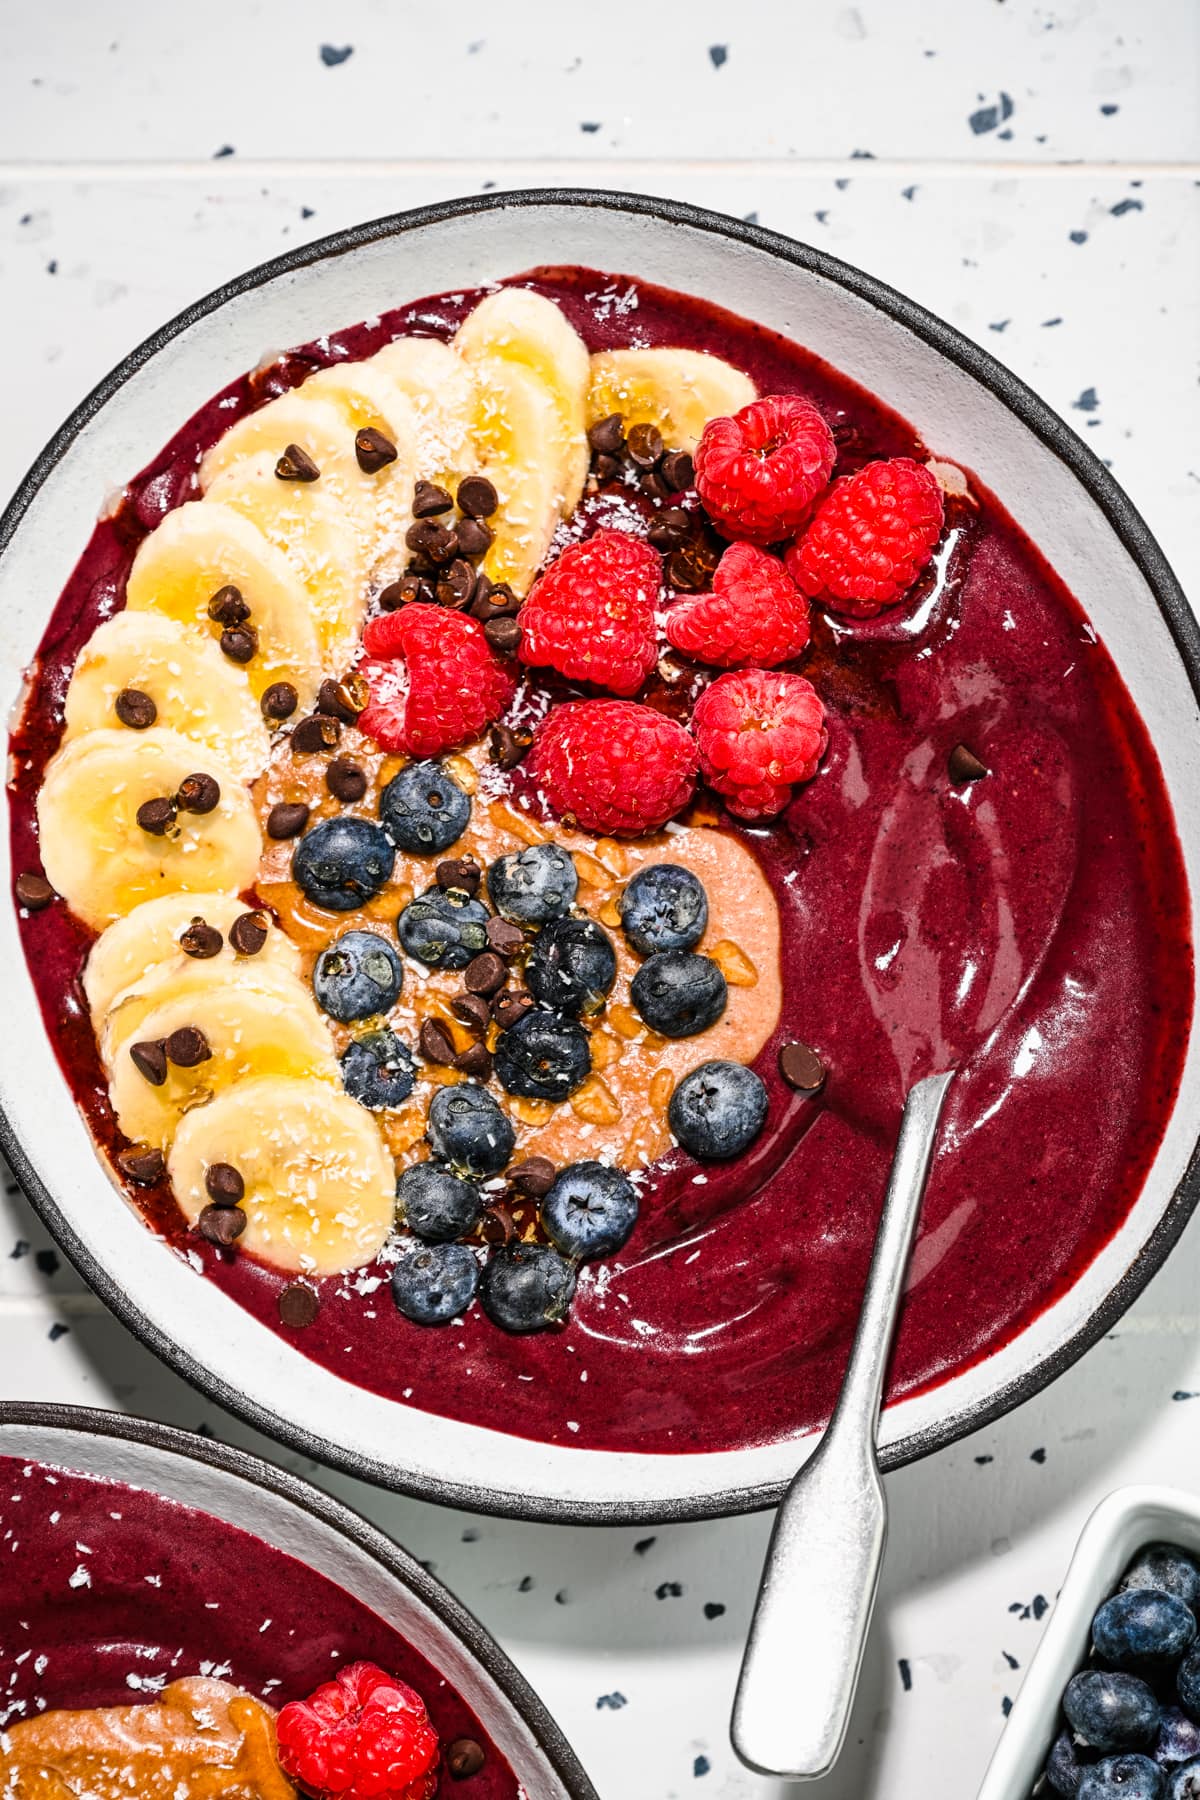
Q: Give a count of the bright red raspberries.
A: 8